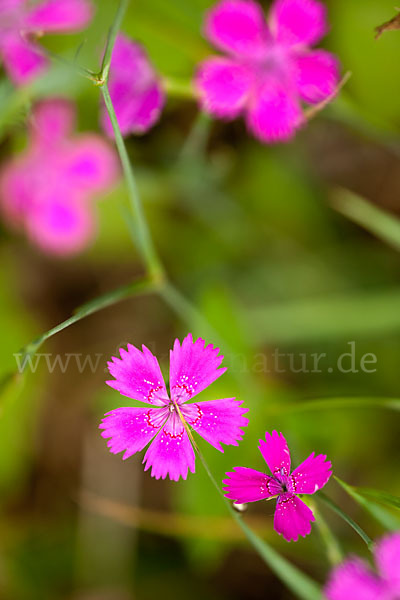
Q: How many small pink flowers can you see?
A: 7